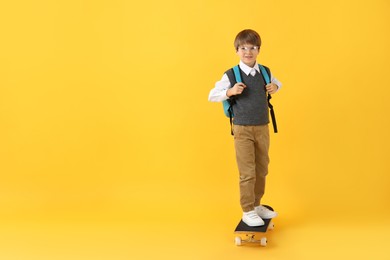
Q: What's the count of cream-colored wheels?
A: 3